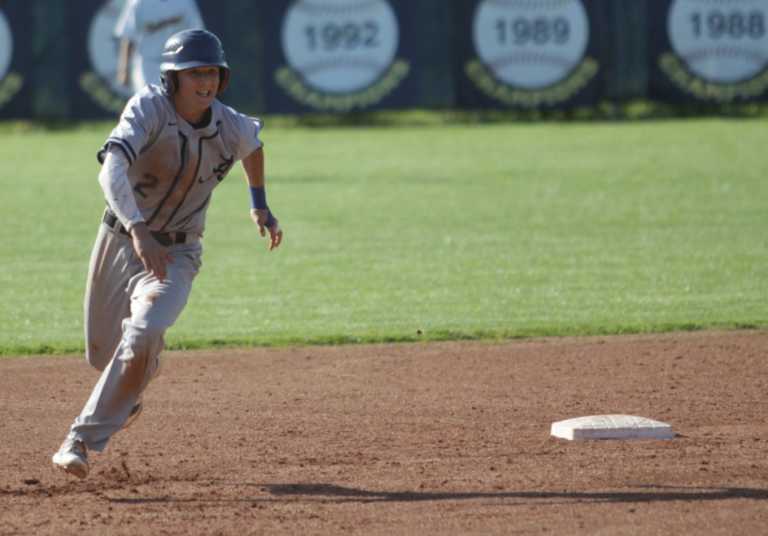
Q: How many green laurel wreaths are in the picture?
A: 5